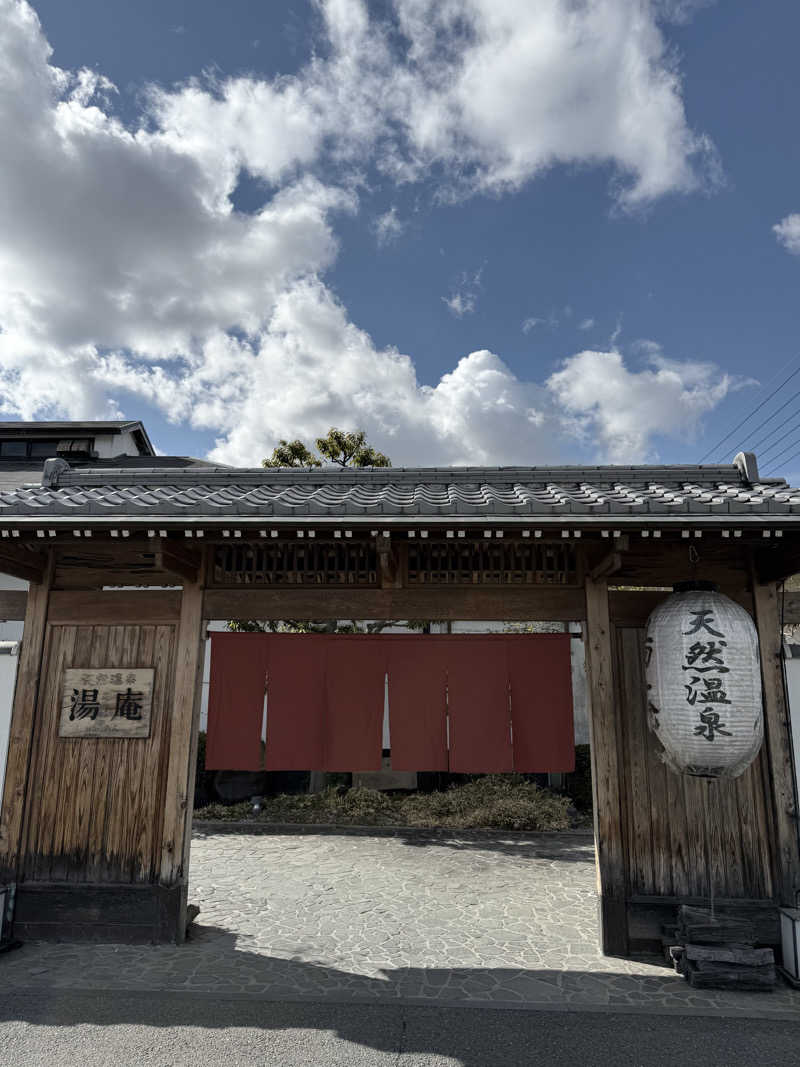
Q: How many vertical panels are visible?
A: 6